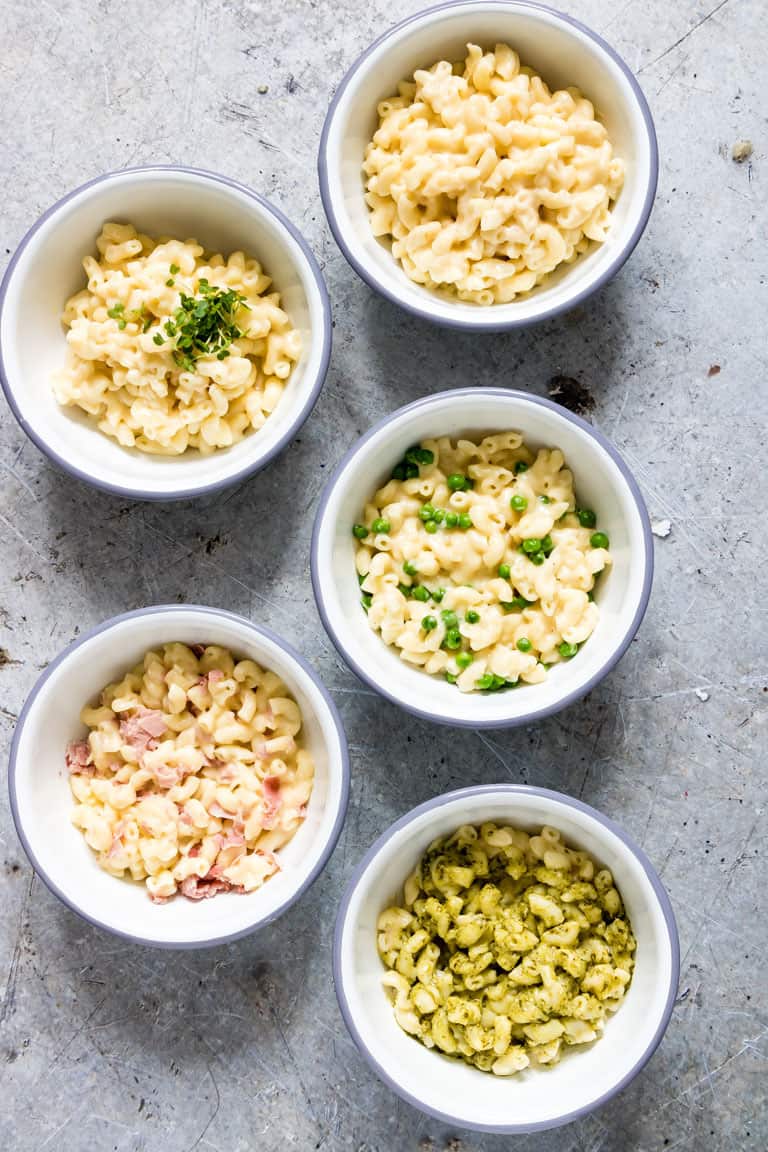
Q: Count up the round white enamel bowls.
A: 5